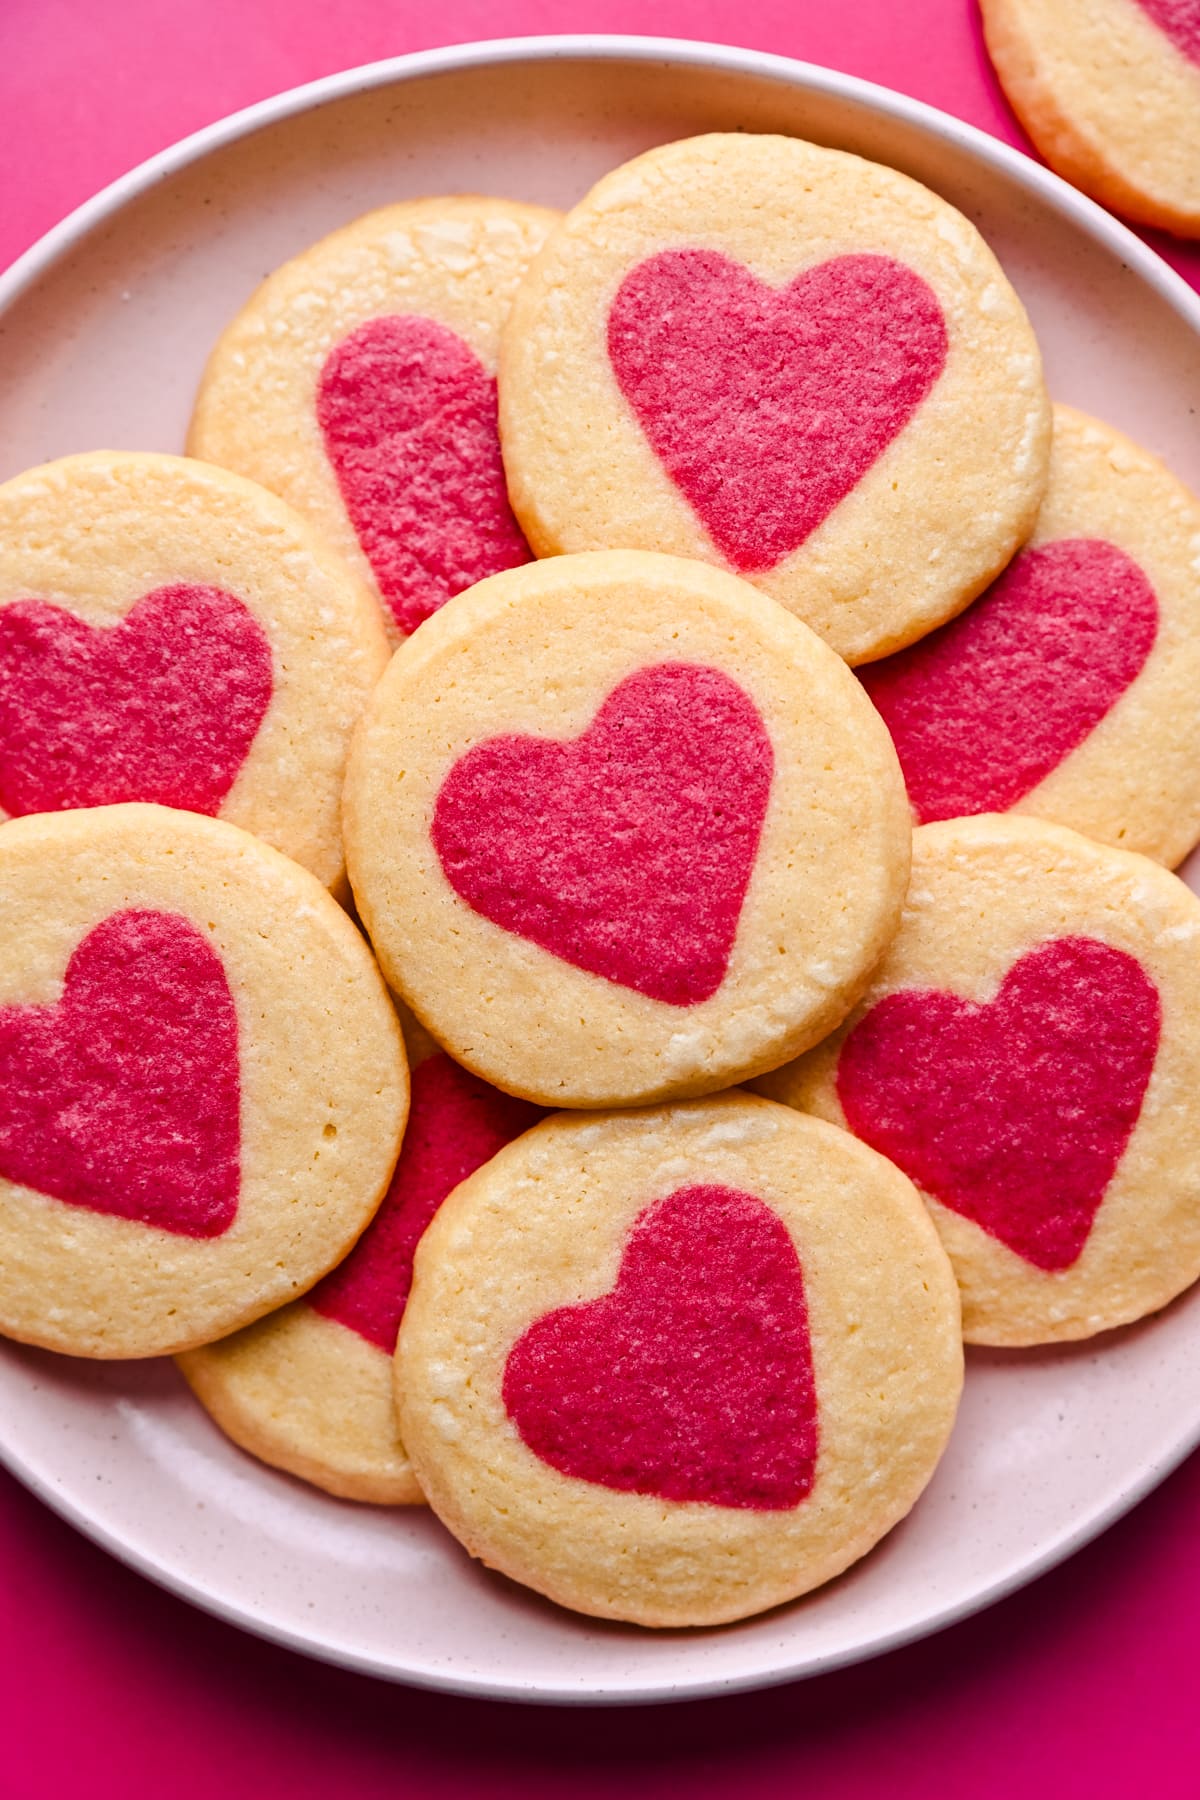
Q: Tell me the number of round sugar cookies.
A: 10